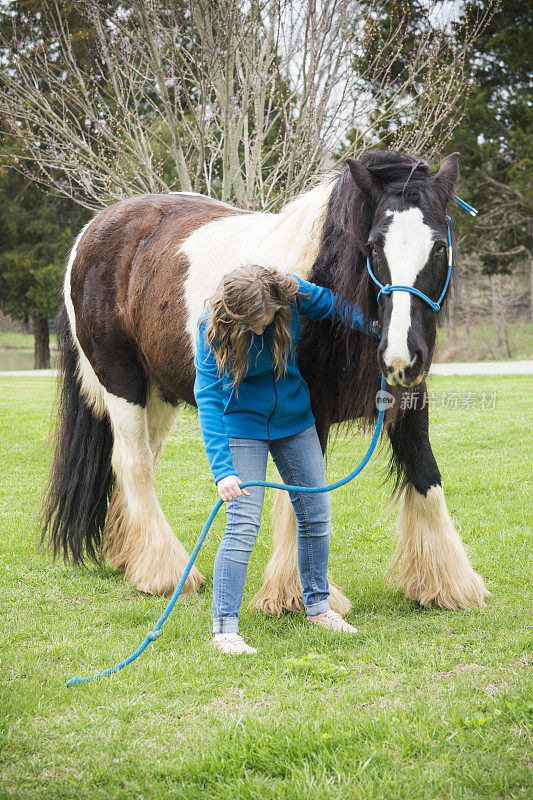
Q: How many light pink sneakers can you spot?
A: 2